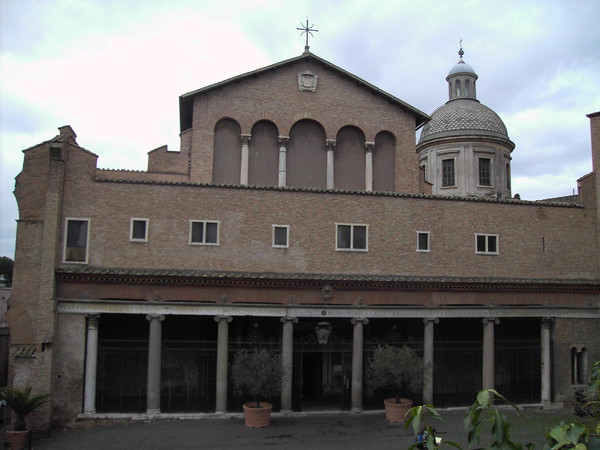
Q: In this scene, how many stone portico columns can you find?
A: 8